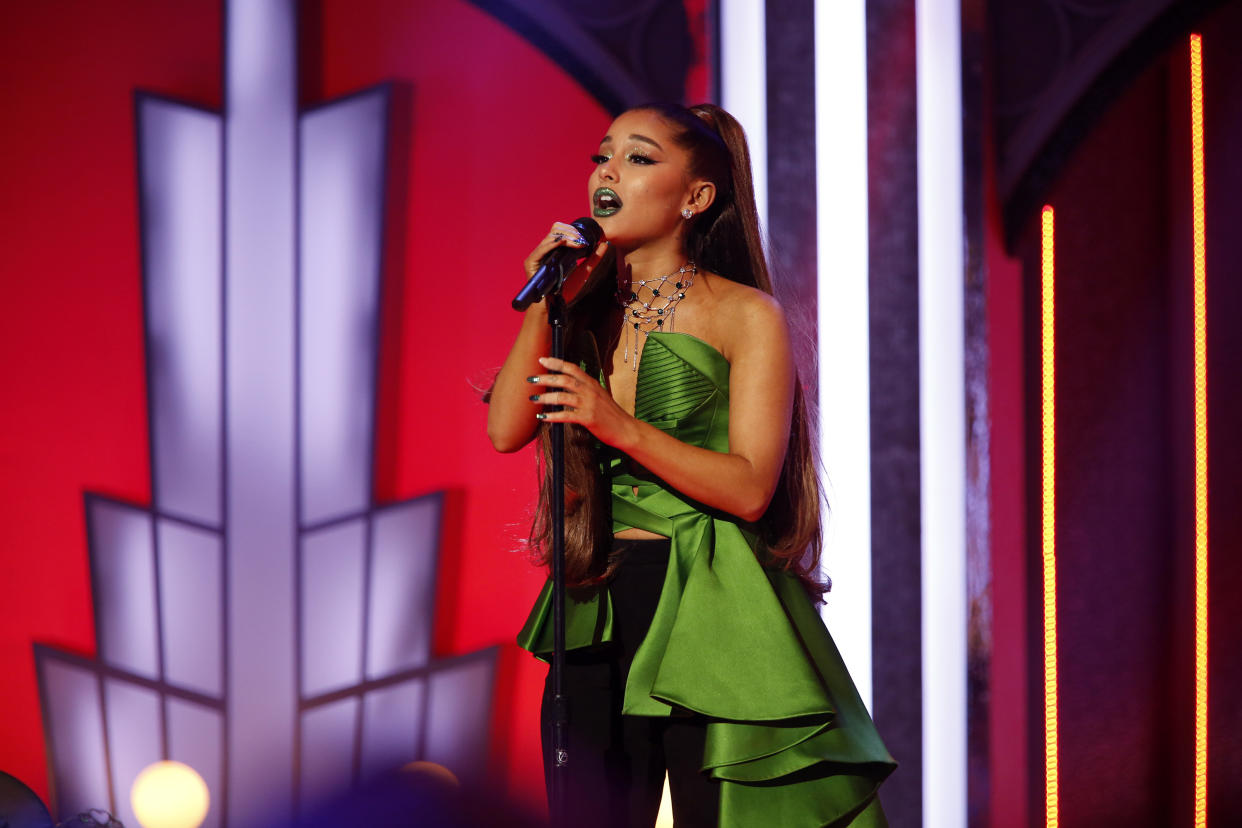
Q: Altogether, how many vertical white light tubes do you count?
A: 3